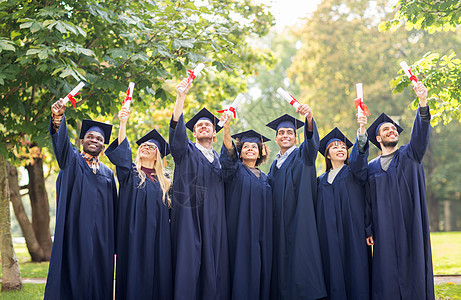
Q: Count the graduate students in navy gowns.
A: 7